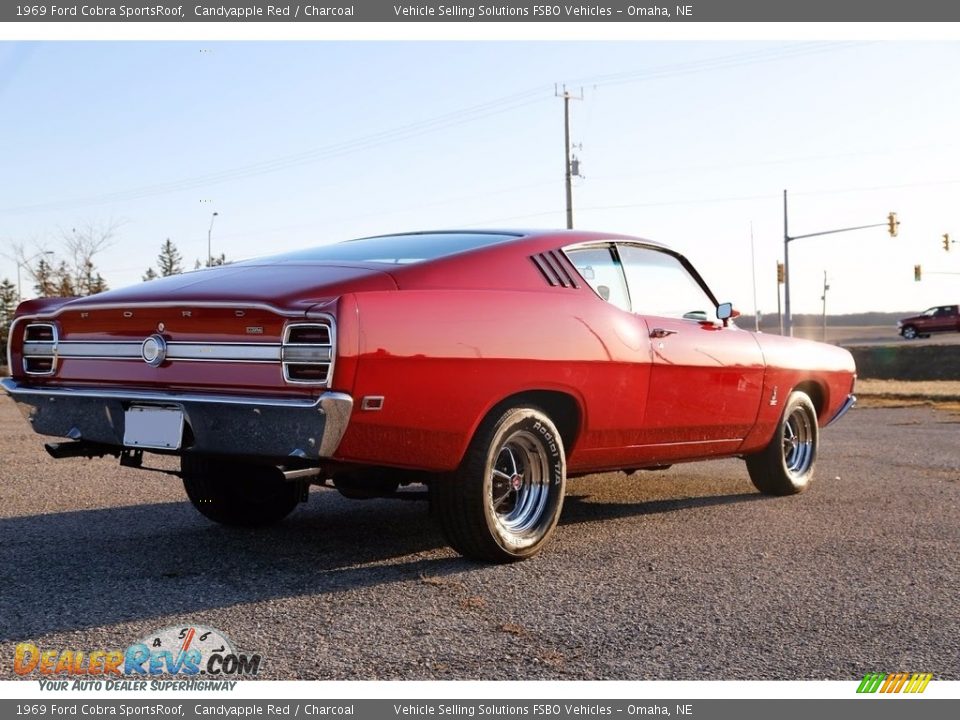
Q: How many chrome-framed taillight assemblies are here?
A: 2